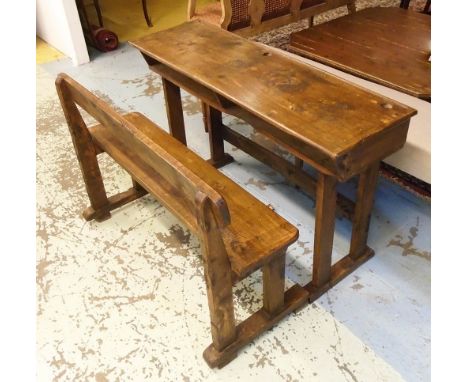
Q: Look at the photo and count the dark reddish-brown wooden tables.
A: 1